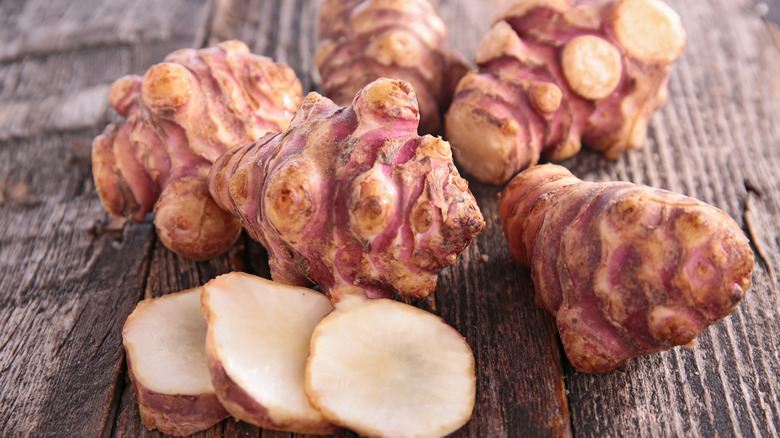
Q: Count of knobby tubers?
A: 5